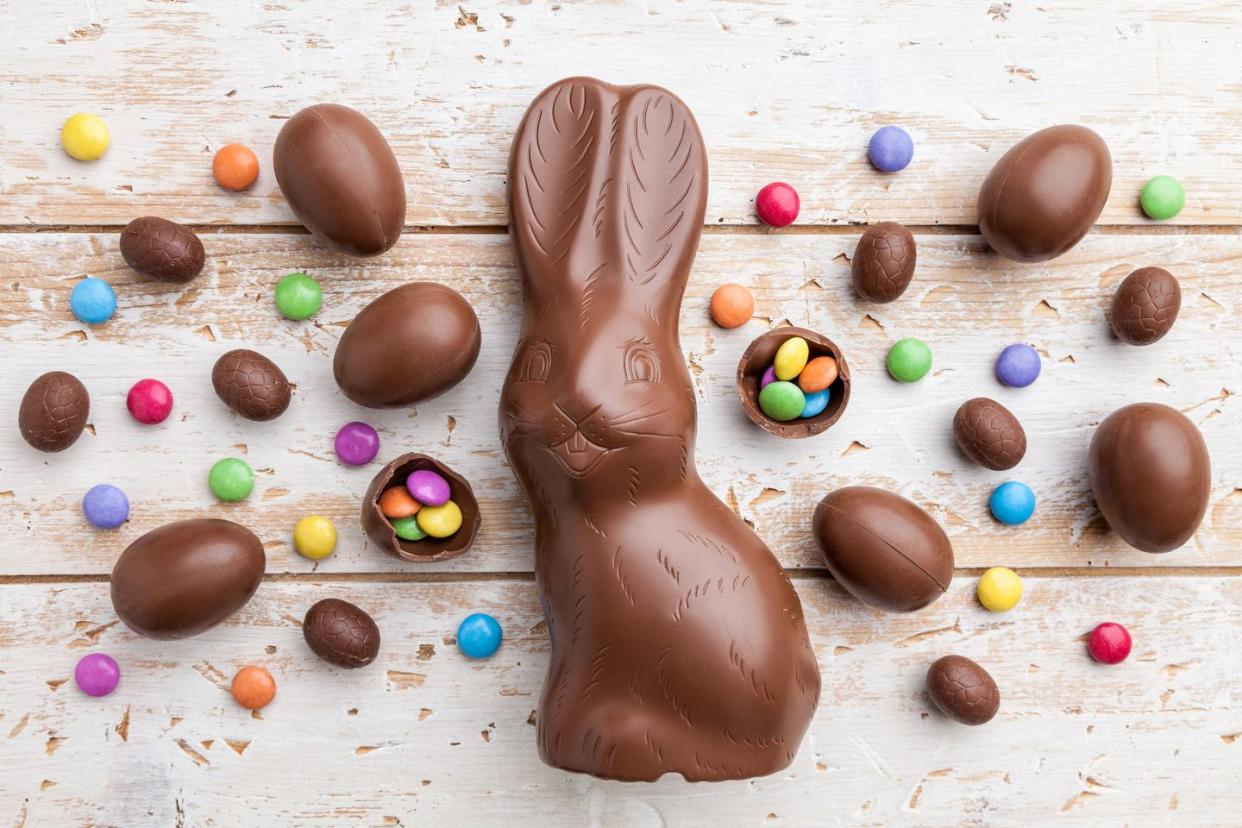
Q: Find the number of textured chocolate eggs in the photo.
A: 8